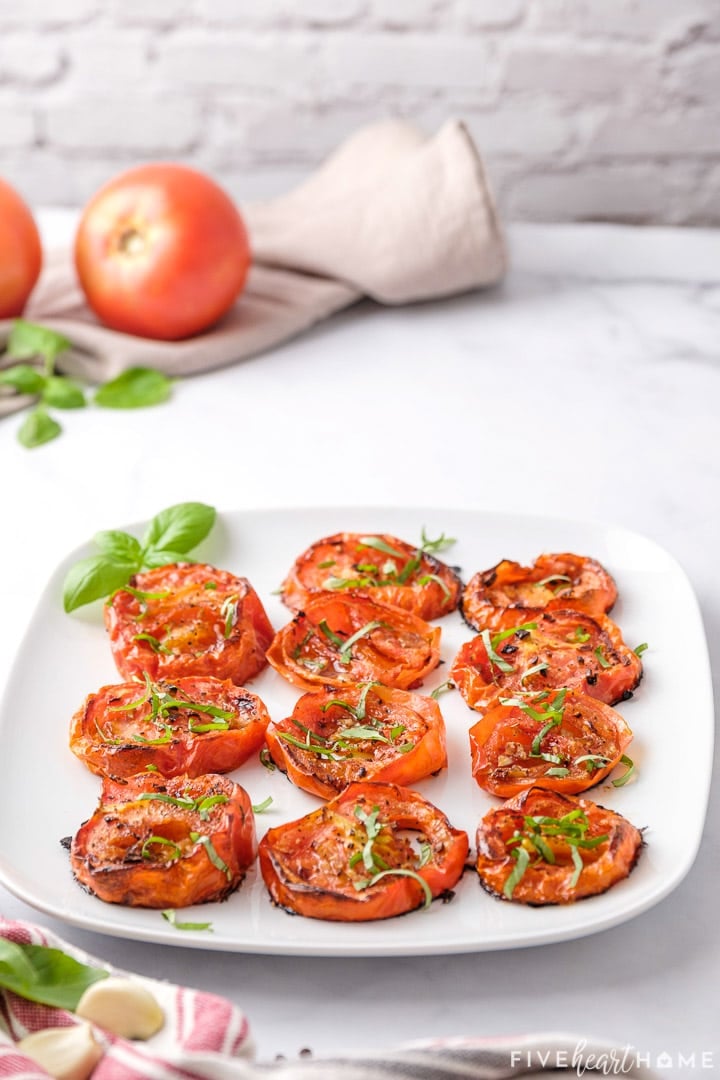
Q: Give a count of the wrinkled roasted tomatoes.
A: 11